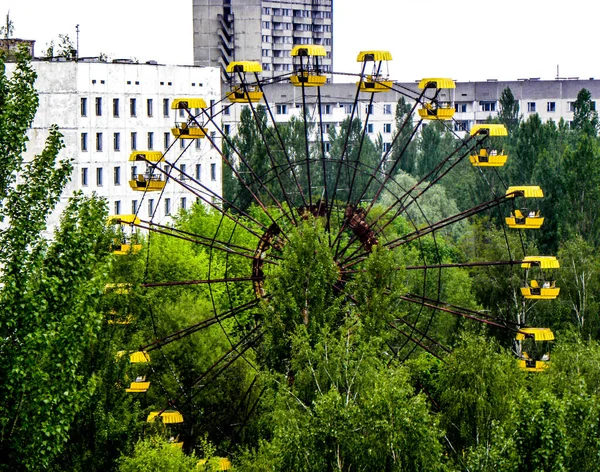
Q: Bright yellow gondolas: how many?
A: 15